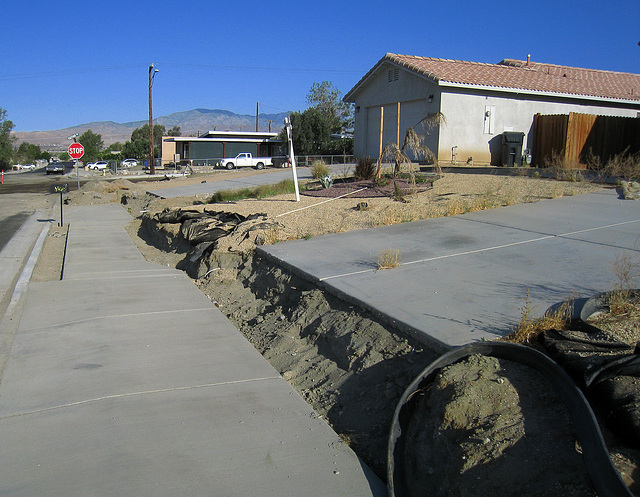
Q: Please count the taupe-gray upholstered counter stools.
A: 0